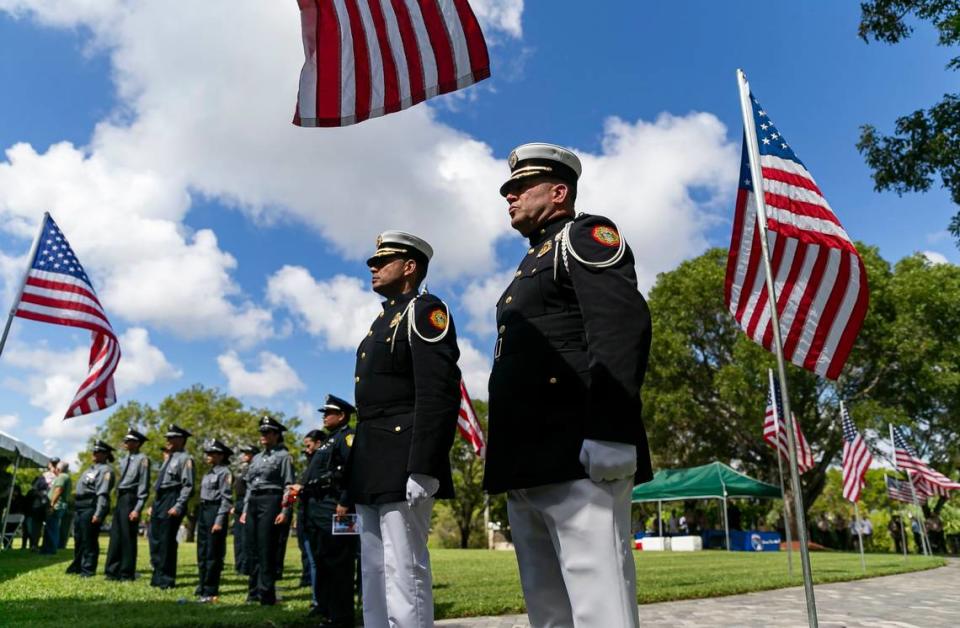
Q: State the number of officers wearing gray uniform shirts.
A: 5